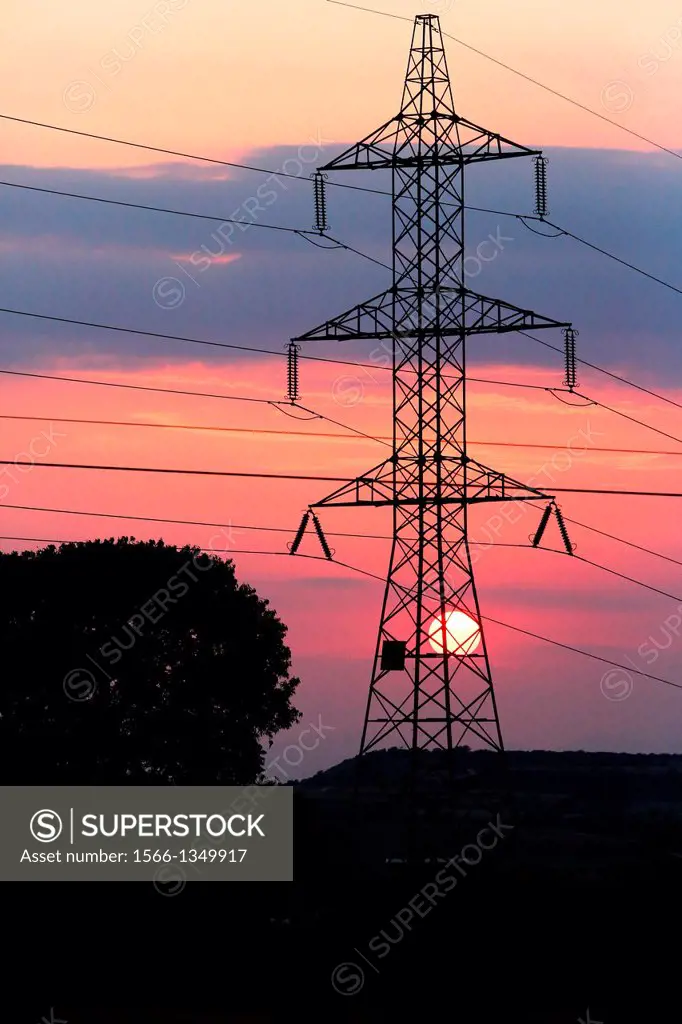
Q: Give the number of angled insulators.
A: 4